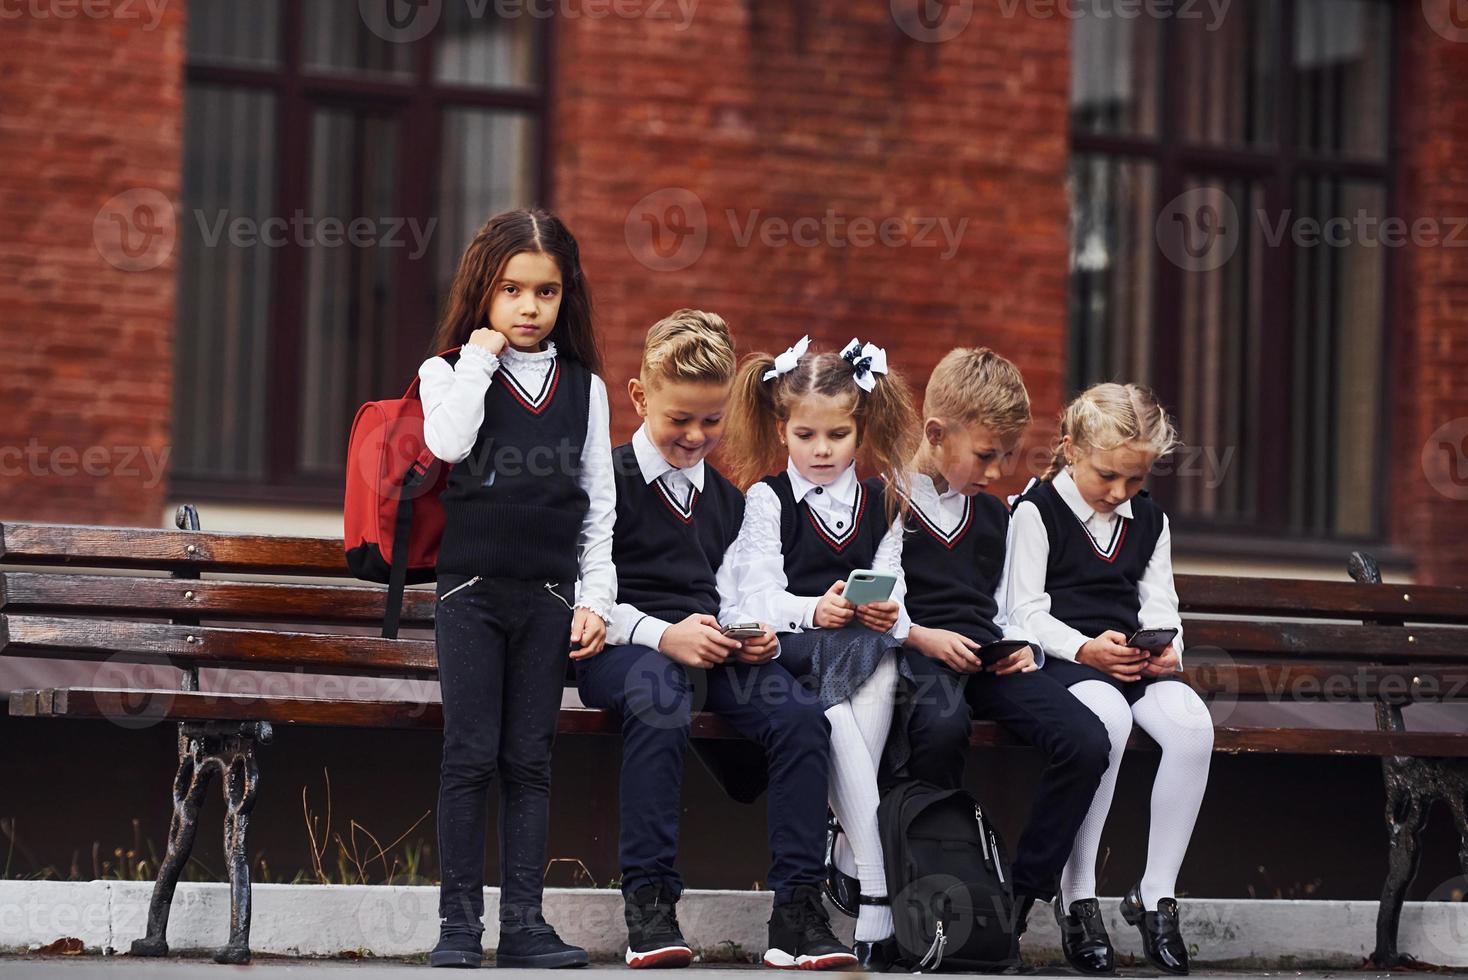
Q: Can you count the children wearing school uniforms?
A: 5